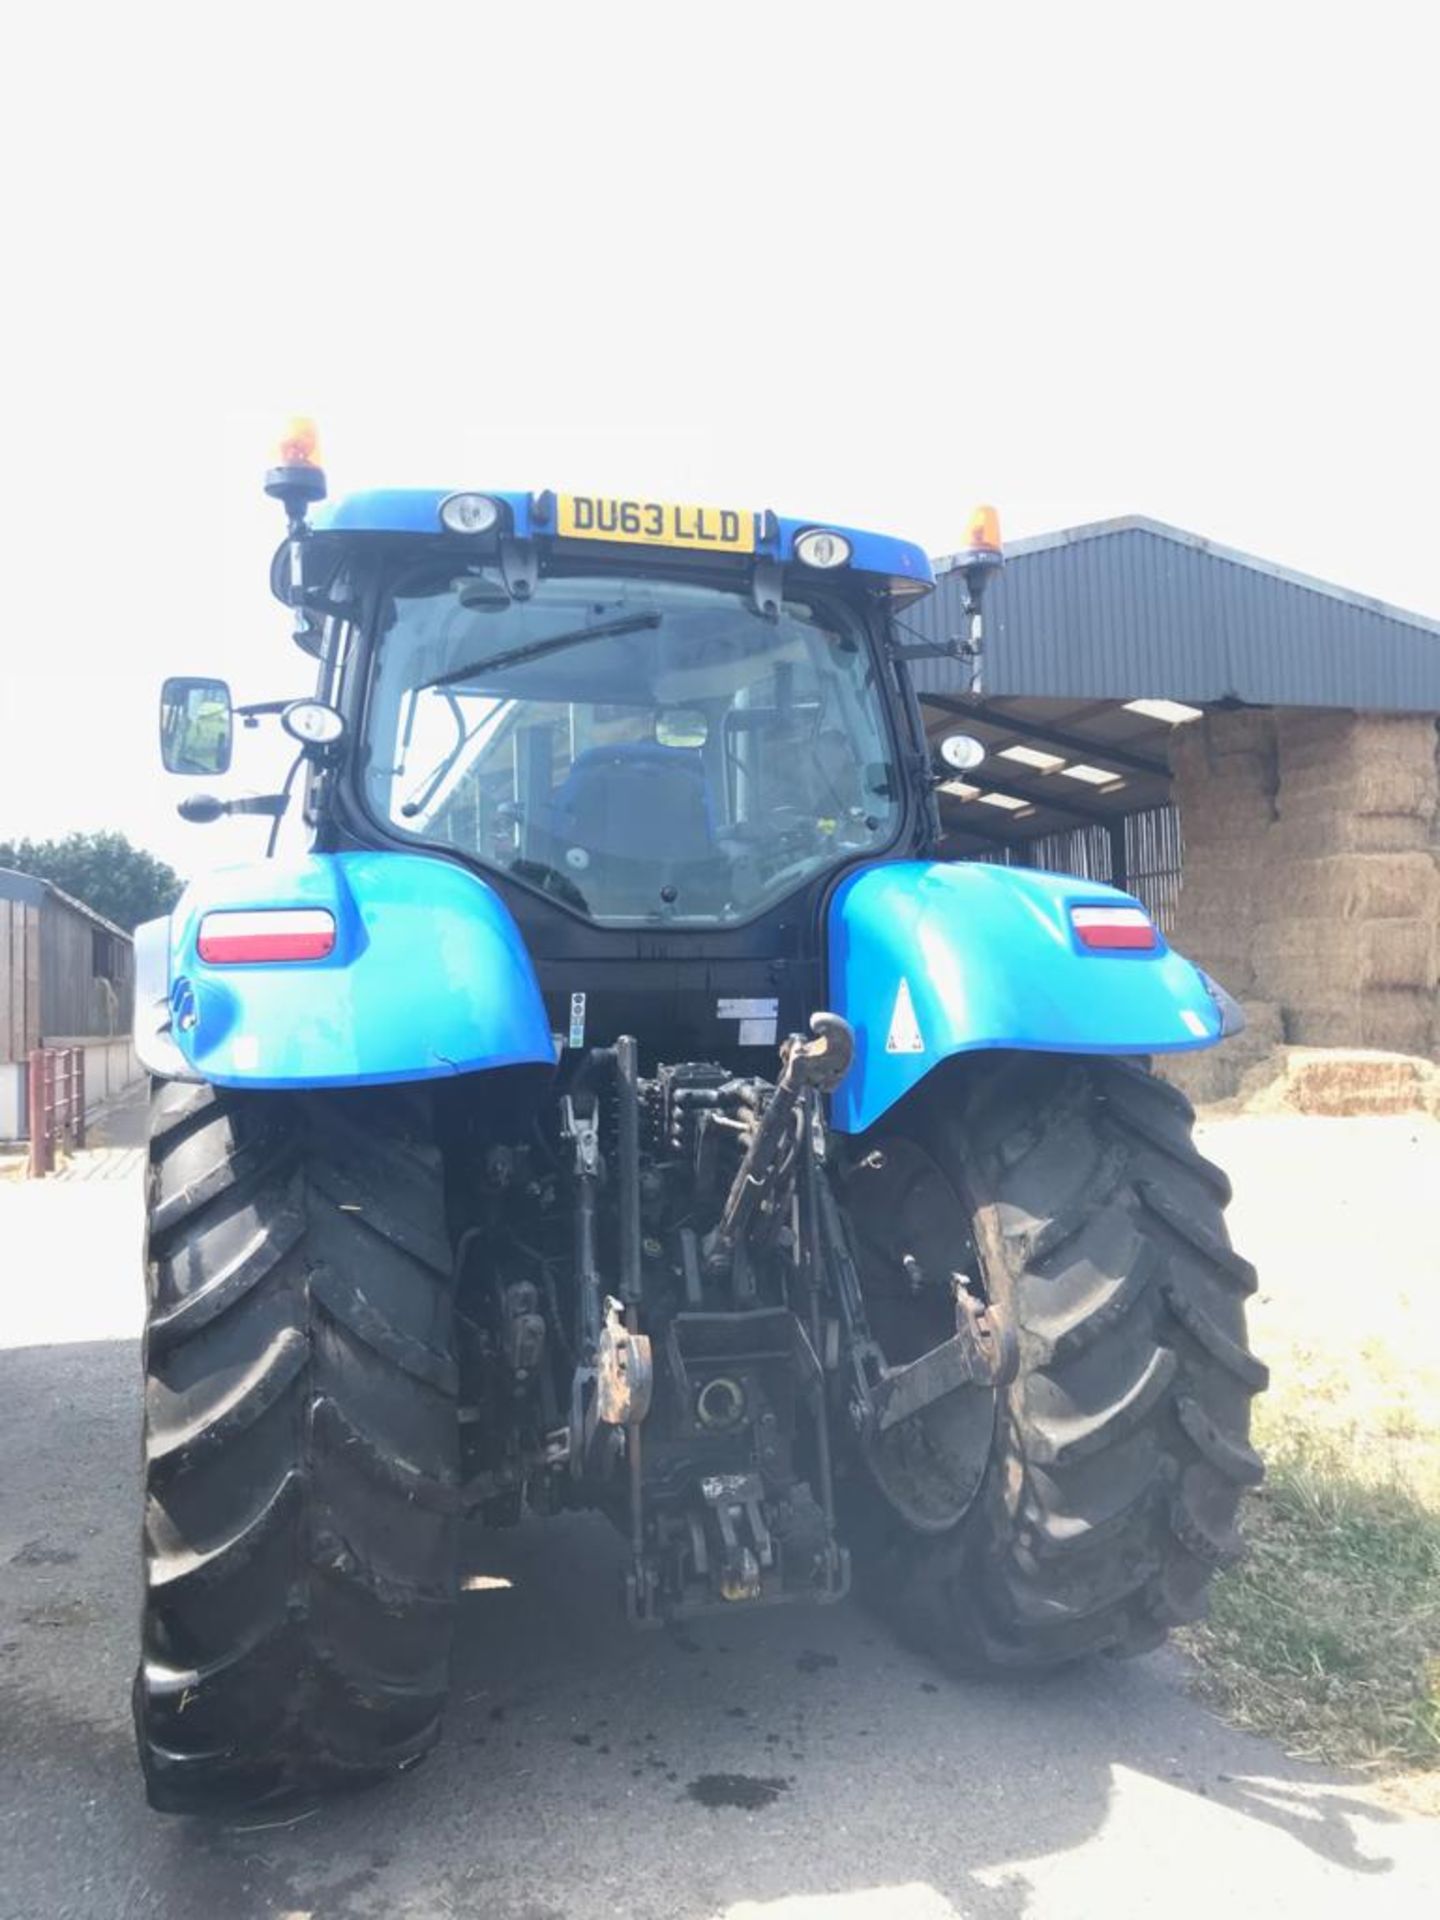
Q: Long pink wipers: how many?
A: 0